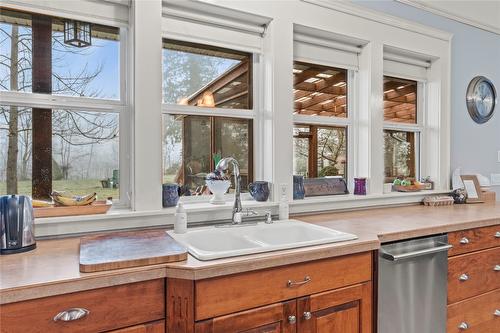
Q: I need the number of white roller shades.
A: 4